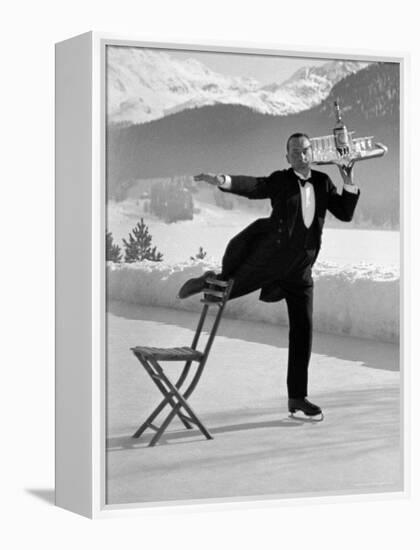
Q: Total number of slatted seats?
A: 1